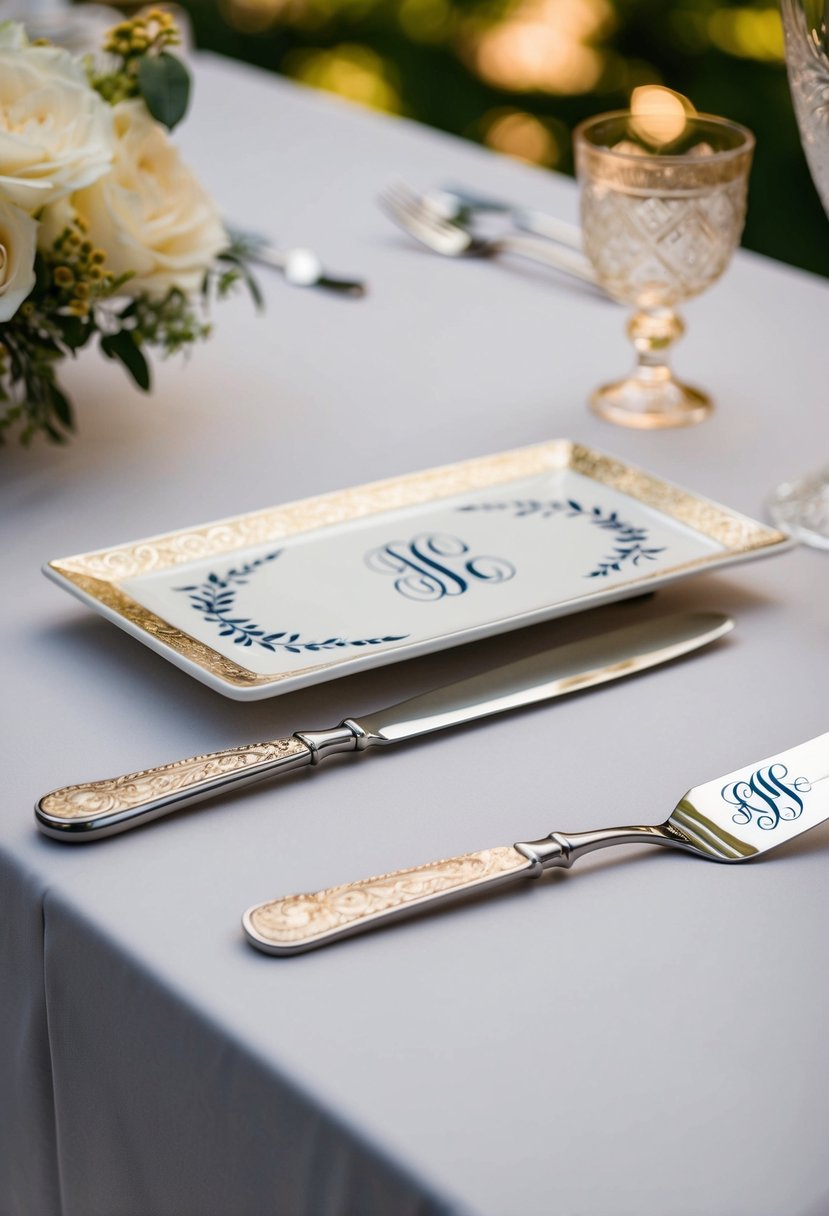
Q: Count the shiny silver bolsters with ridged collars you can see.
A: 2